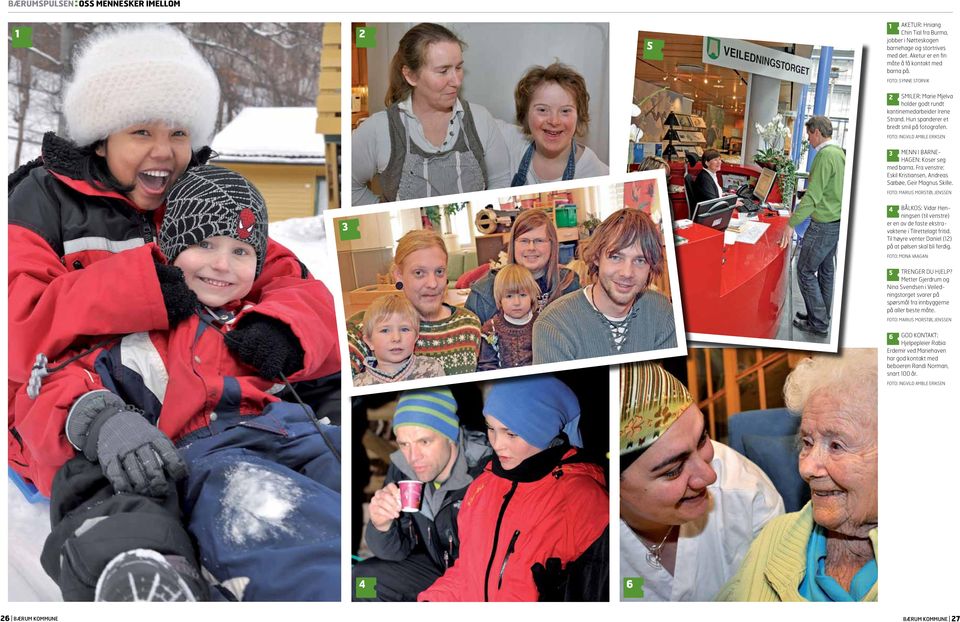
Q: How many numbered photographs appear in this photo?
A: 6